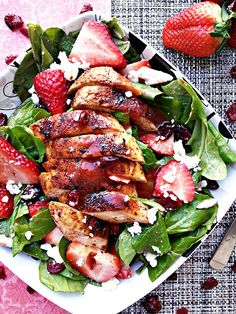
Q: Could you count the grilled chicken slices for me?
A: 8